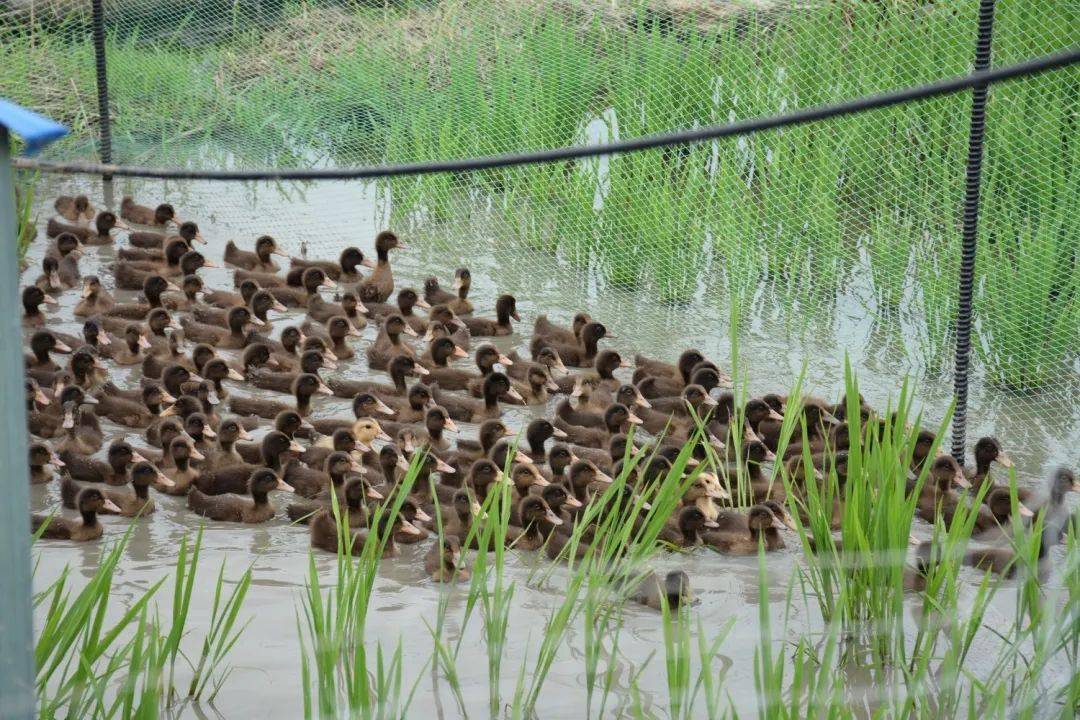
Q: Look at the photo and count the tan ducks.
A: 2